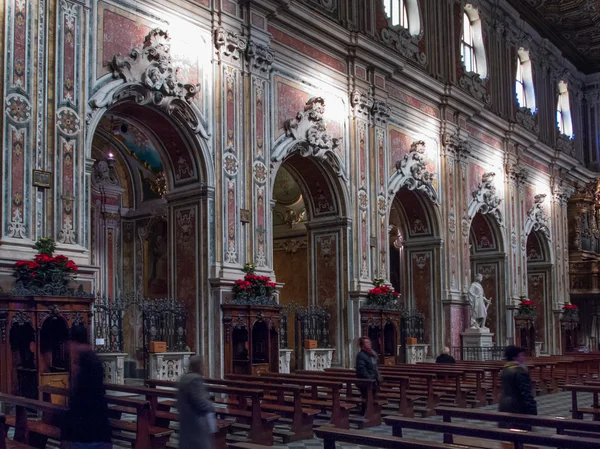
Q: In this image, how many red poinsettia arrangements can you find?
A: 5